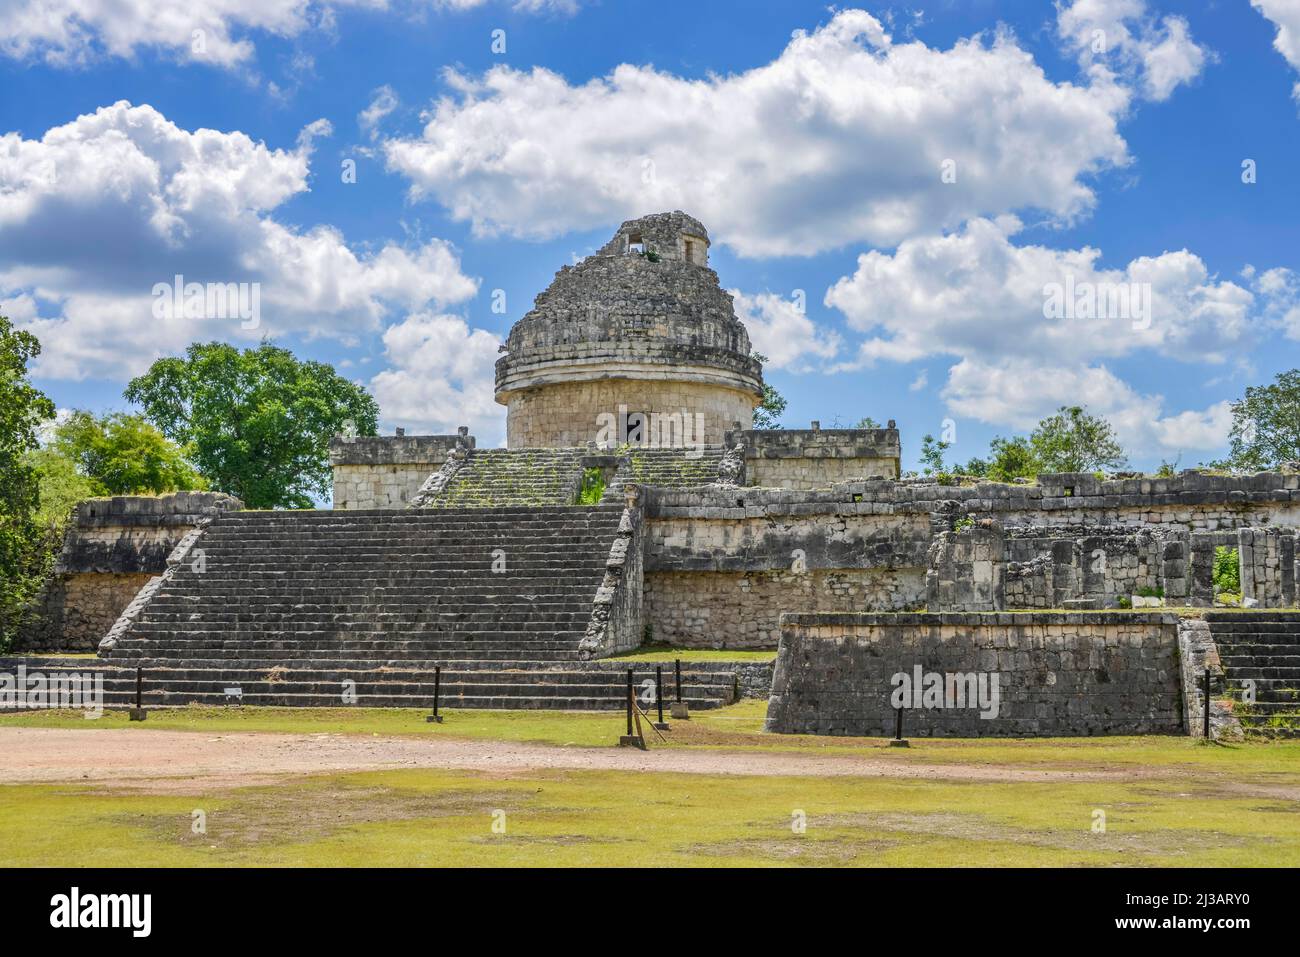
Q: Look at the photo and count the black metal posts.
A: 7